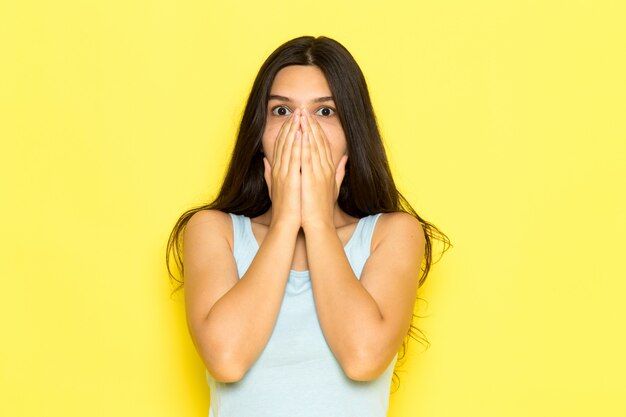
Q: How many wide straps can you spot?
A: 2